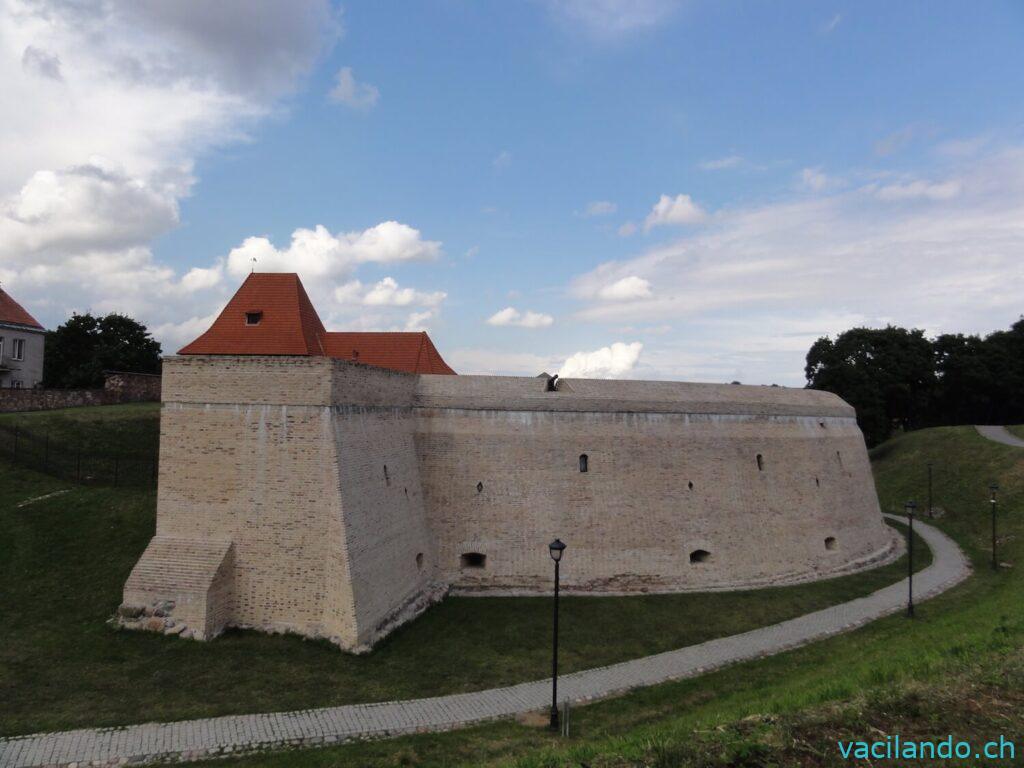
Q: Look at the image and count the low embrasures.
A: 4